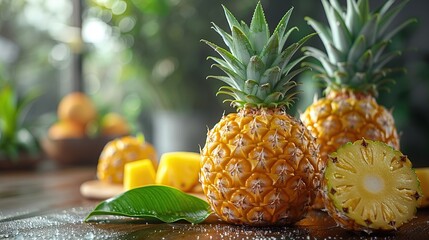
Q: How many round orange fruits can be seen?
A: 3